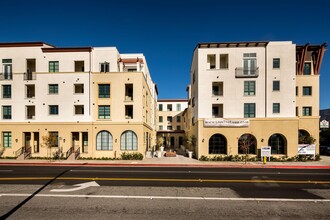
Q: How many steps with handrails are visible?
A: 2